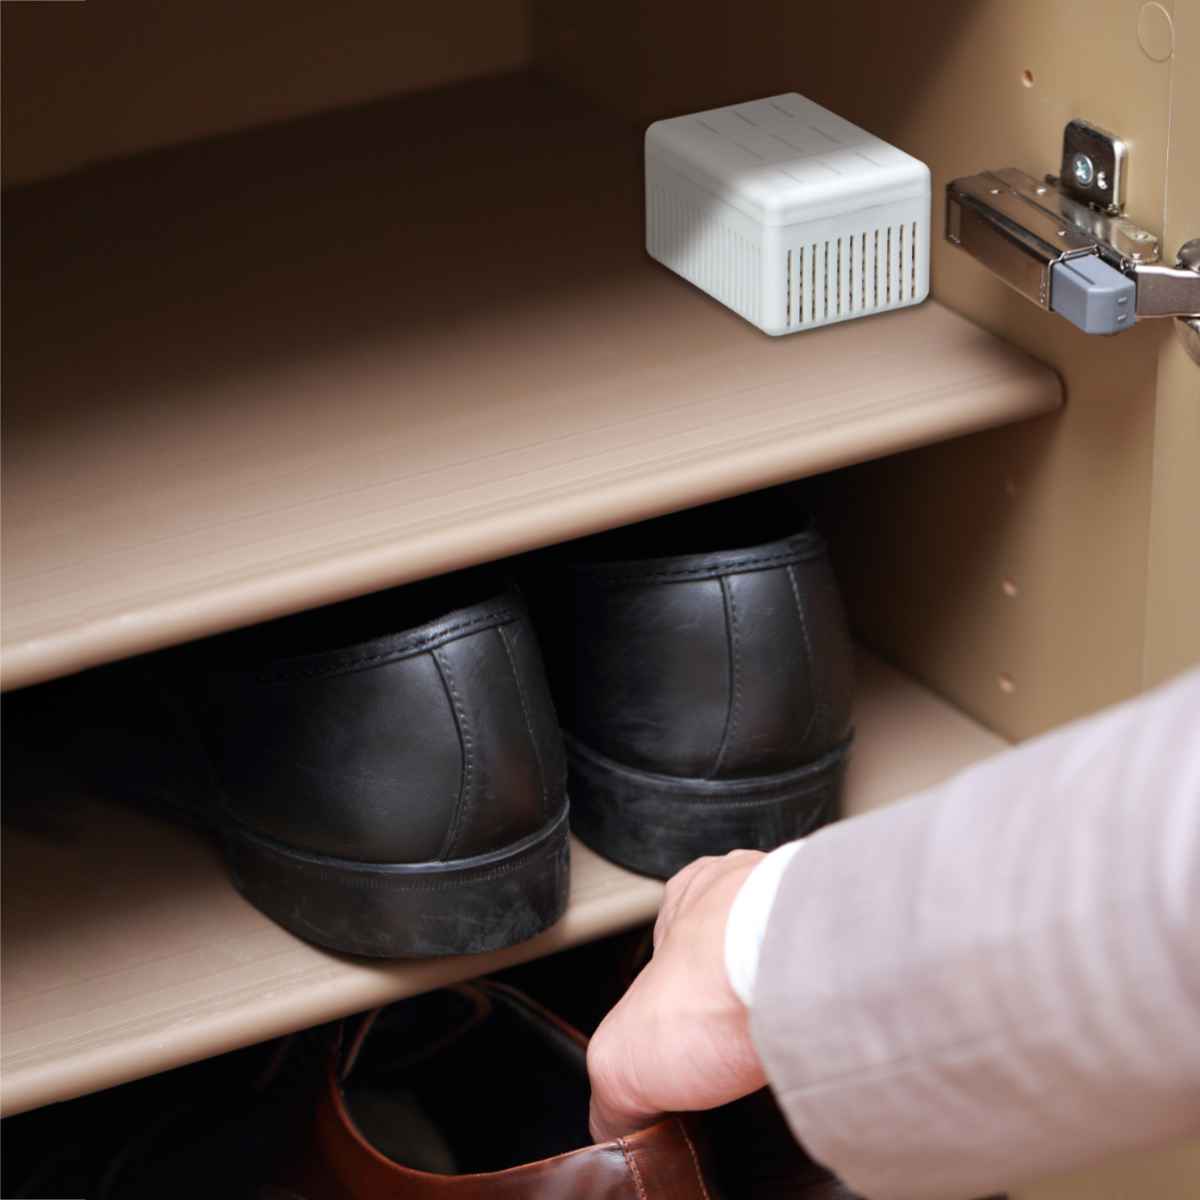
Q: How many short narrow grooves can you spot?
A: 9